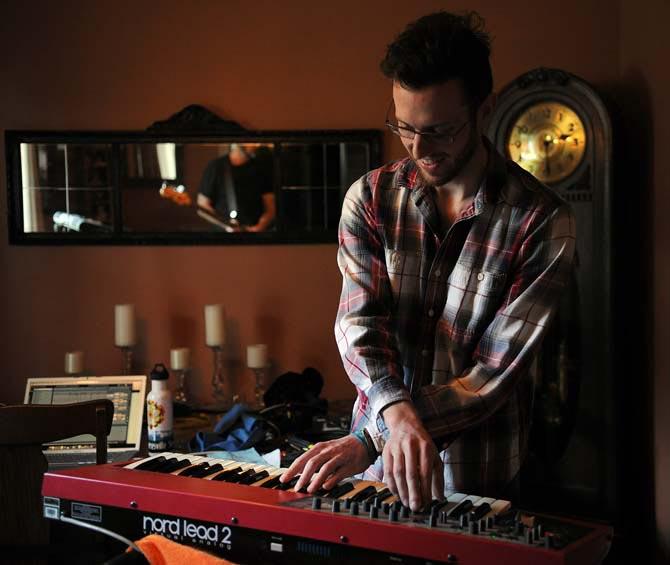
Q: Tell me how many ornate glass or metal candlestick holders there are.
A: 5